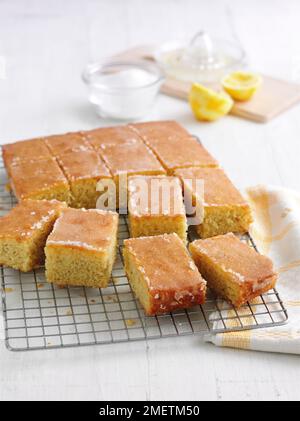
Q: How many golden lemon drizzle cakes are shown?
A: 14